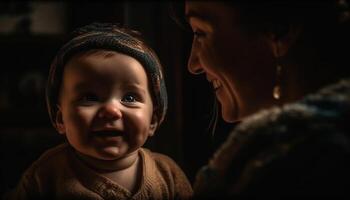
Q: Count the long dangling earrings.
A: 1